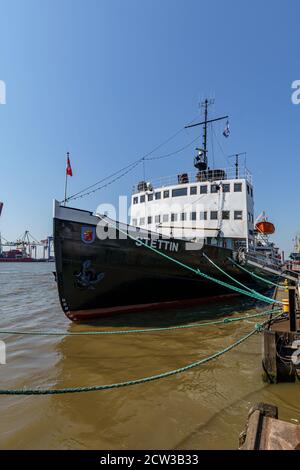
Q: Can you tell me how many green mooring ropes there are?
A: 5